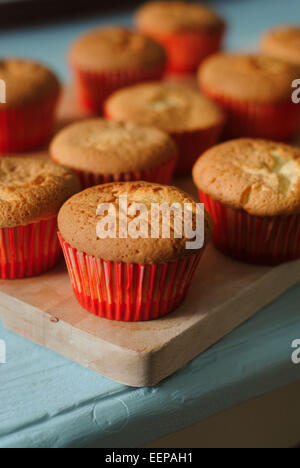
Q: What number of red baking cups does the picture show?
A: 9